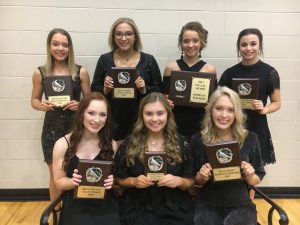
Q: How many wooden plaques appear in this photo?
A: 7